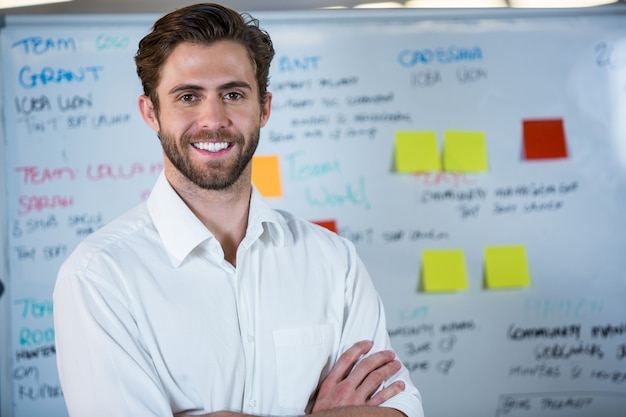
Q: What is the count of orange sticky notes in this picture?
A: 1